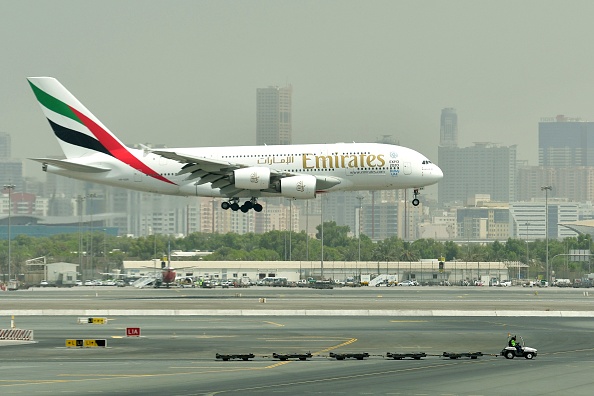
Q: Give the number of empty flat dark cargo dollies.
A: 5